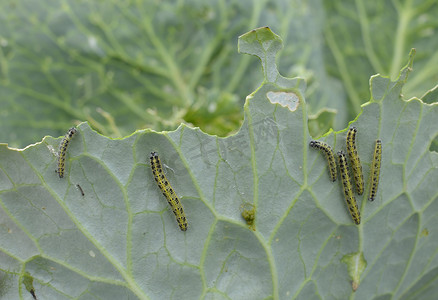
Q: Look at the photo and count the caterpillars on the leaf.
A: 6